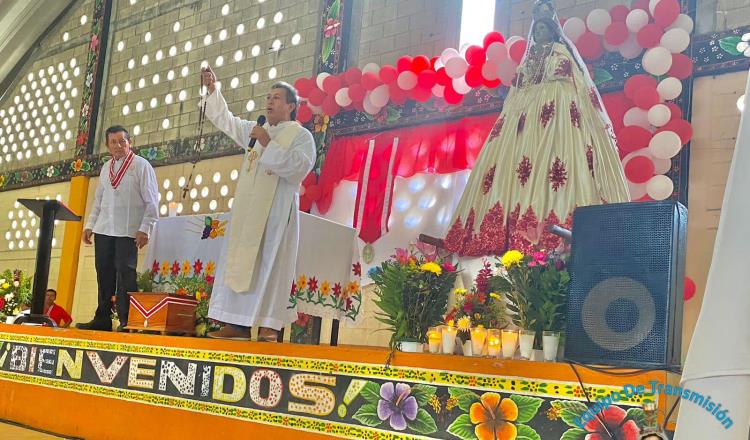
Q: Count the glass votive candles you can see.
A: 7